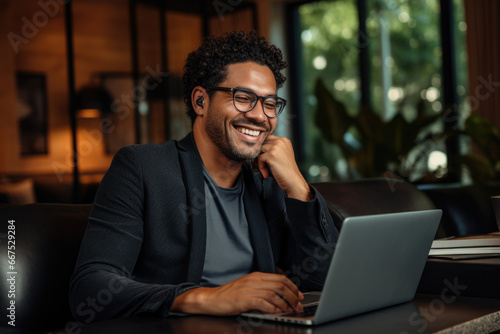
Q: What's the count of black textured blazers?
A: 1